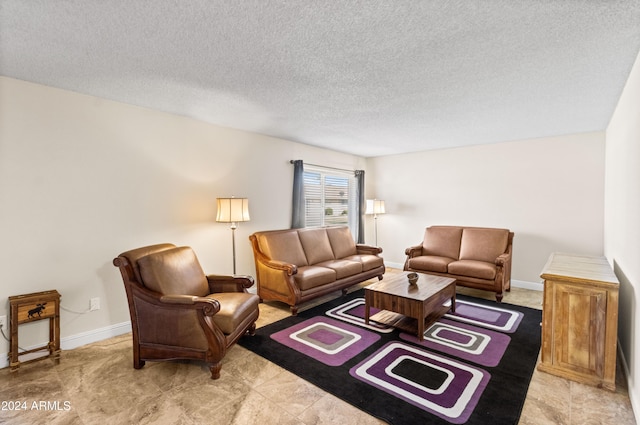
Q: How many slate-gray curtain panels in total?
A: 2